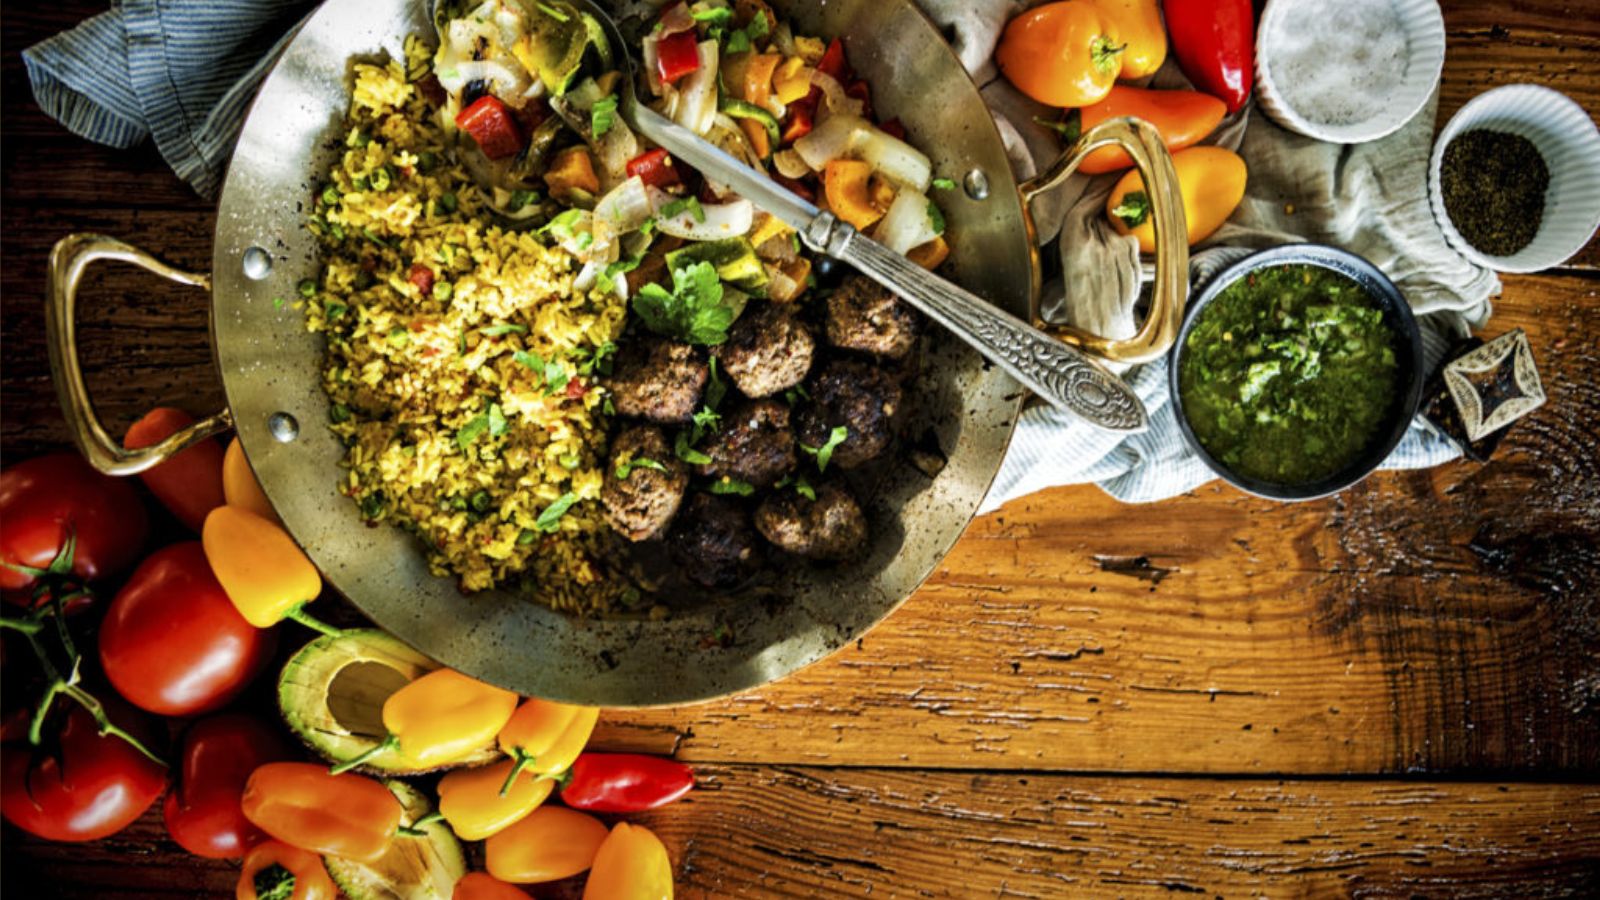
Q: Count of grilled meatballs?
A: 8